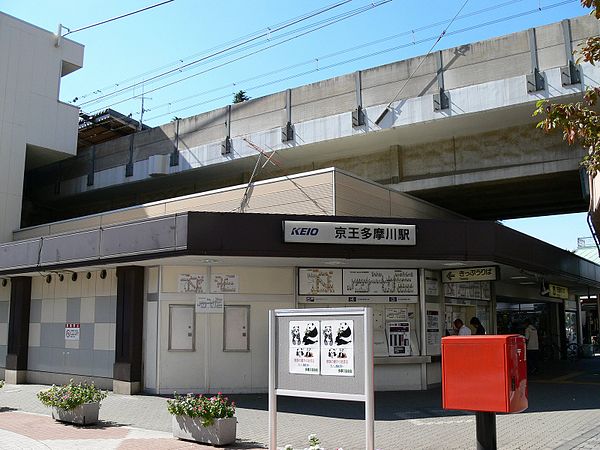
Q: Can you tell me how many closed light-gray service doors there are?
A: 2